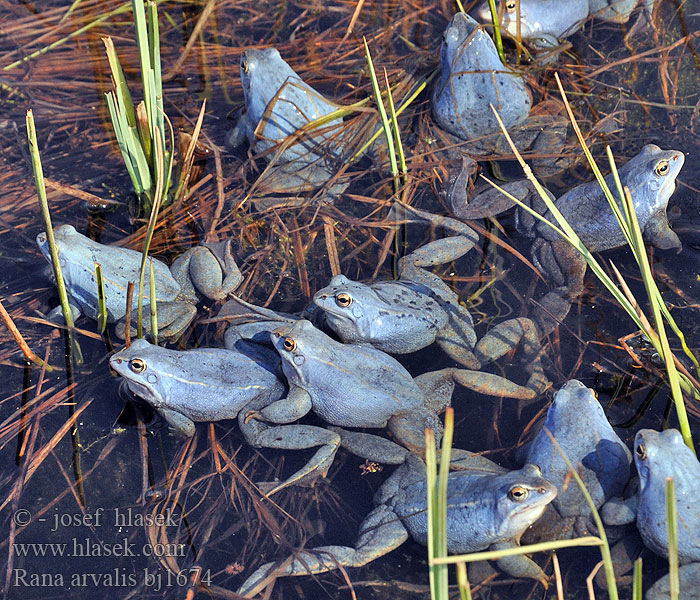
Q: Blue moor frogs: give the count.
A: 11